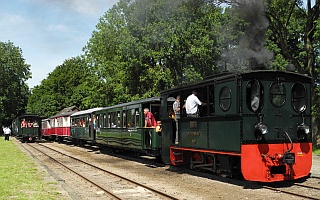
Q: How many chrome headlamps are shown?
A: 2